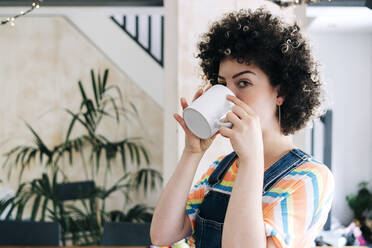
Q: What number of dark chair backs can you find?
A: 3